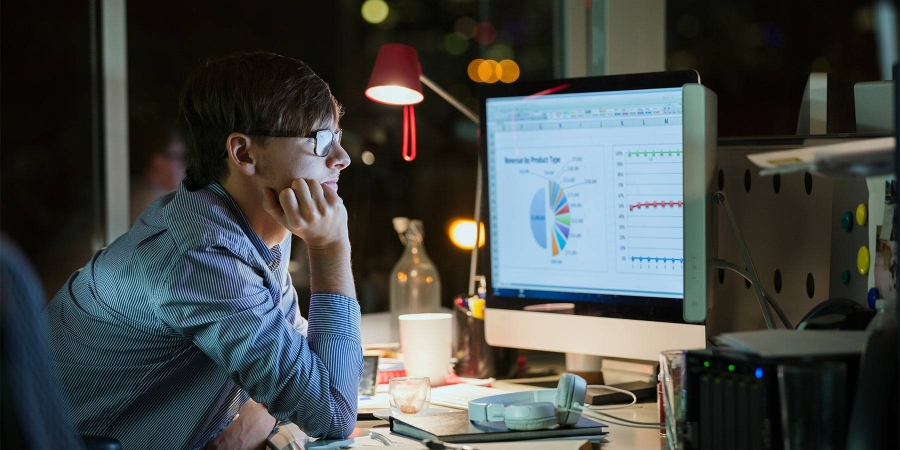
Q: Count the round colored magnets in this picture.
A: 5